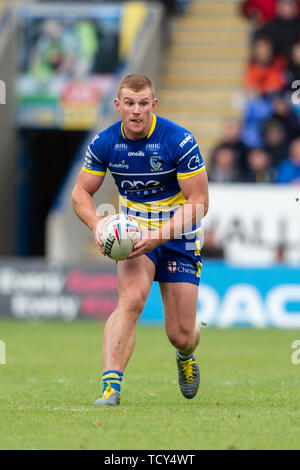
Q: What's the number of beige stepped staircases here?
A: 1